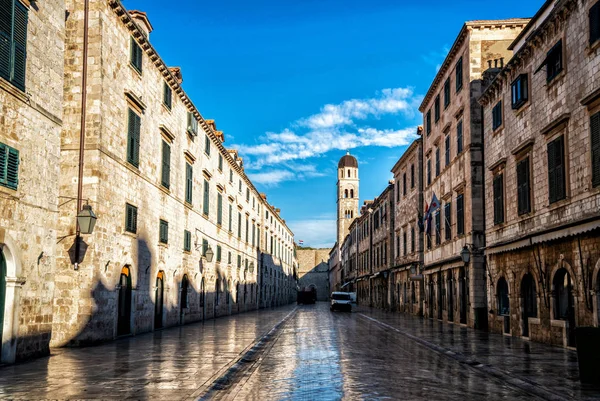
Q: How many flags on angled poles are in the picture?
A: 3